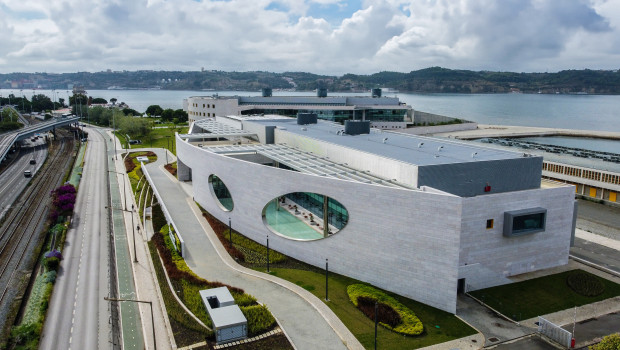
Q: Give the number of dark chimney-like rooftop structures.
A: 5